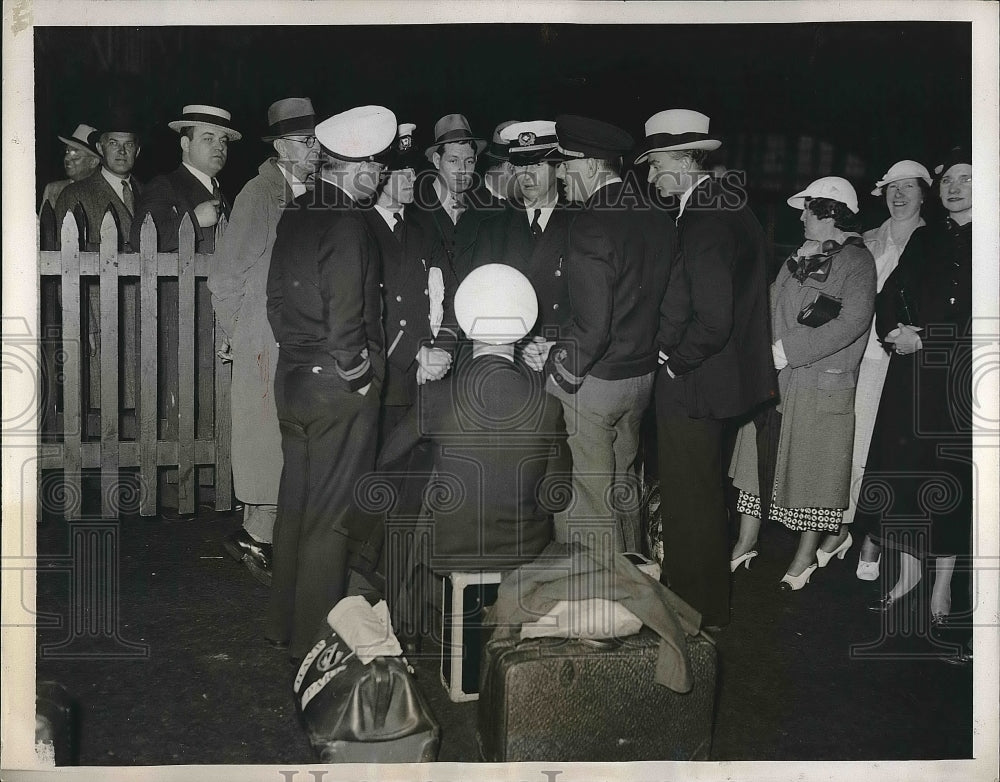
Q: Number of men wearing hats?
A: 12